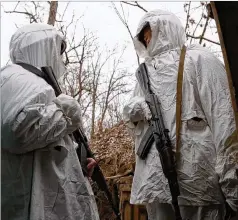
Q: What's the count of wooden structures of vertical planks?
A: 1